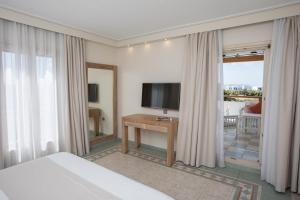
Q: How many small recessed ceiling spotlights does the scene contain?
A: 3